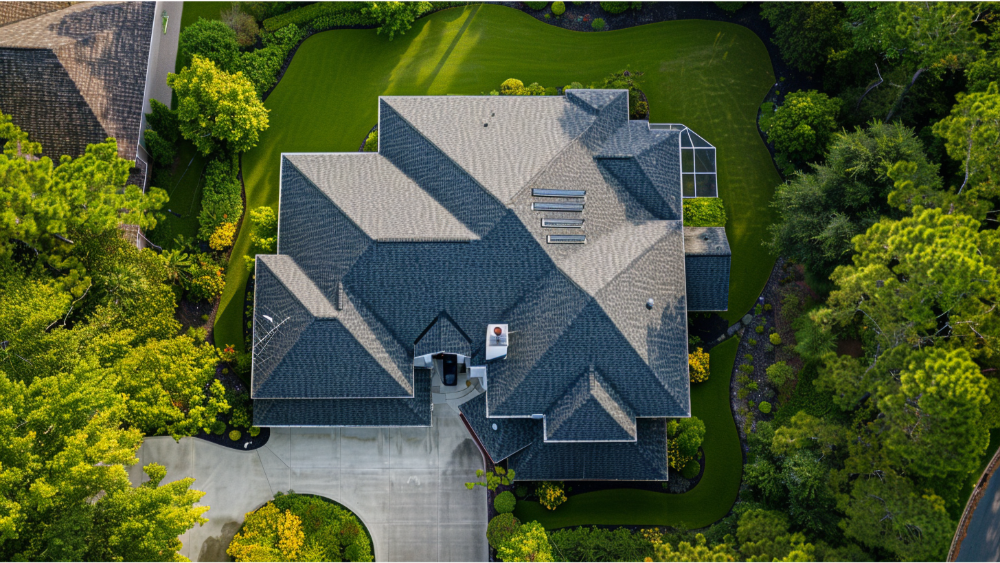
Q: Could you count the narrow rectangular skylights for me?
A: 4